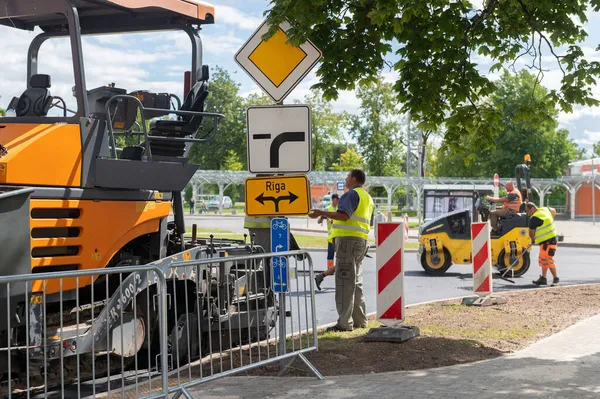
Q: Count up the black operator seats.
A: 2